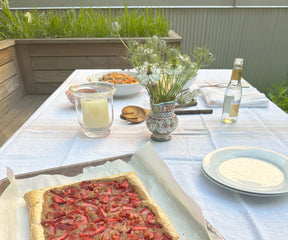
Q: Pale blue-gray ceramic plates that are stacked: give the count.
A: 2